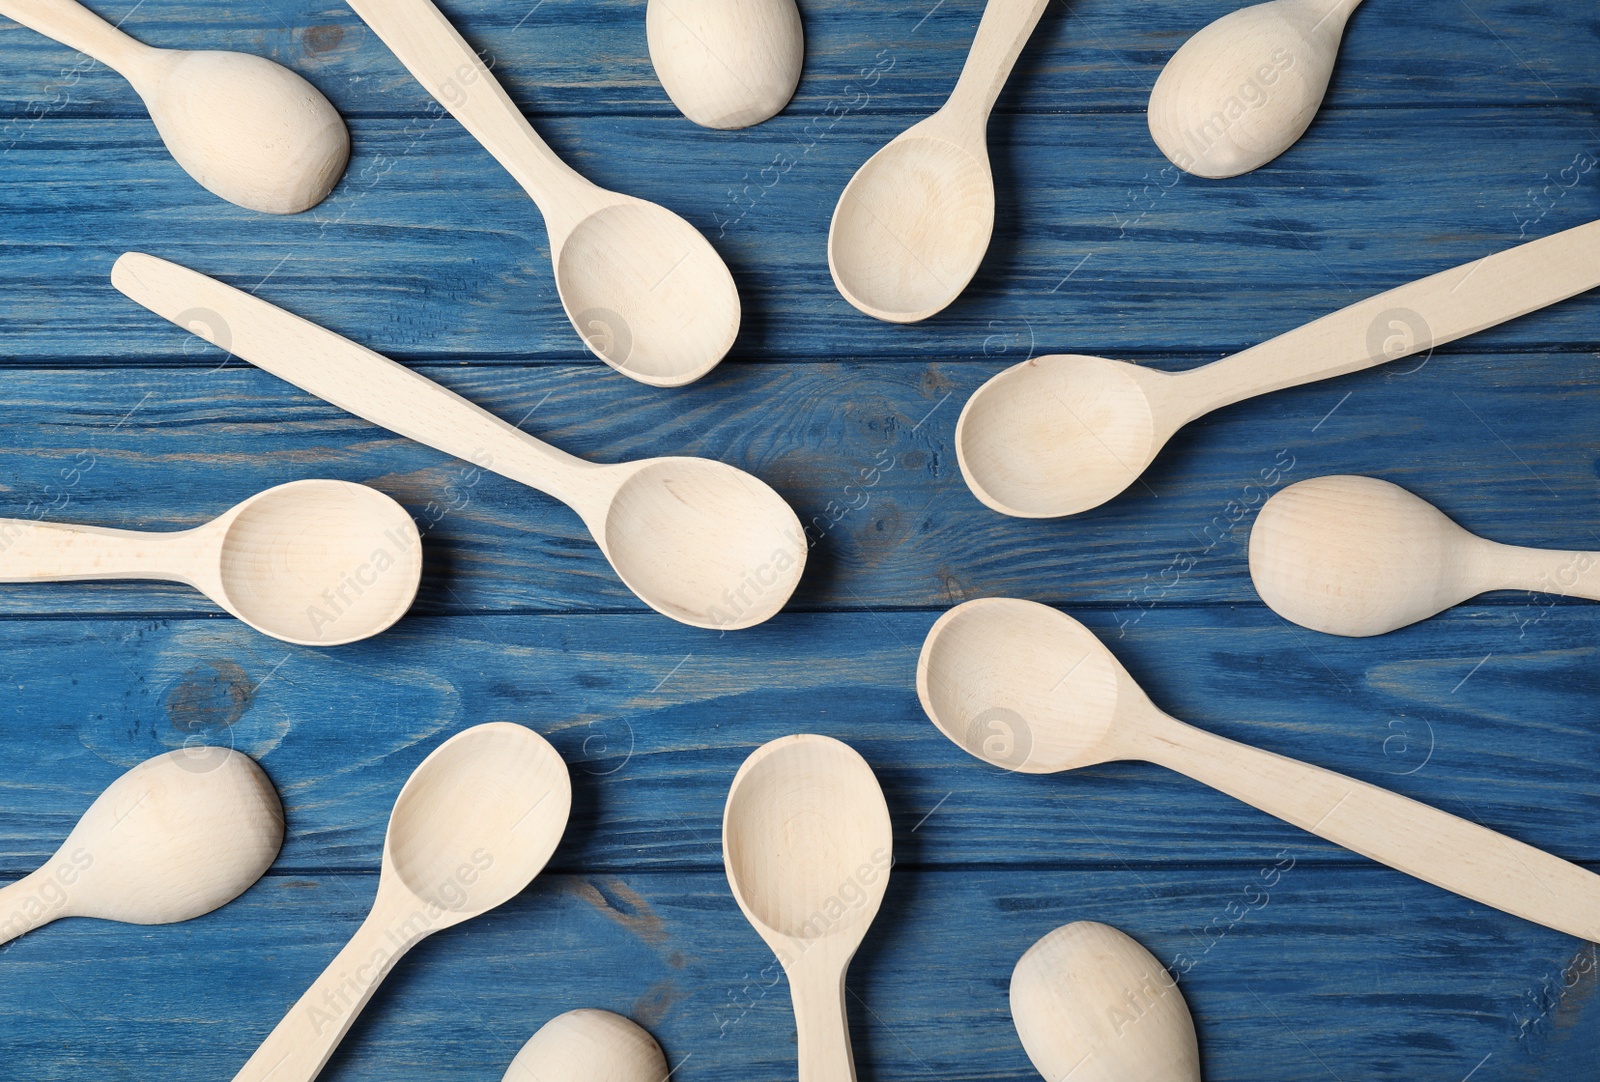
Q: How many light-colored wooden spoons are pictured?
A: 15